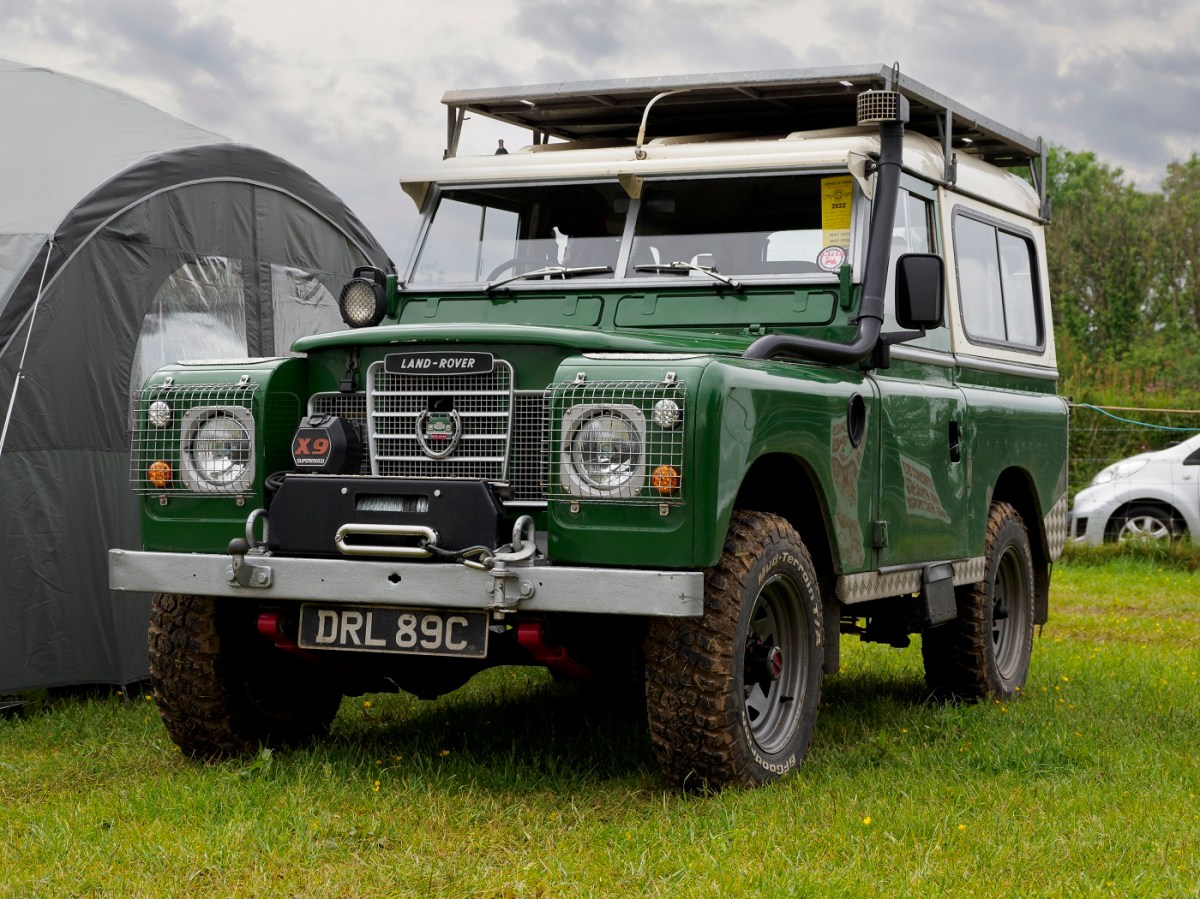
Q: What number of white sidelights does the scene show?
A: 2